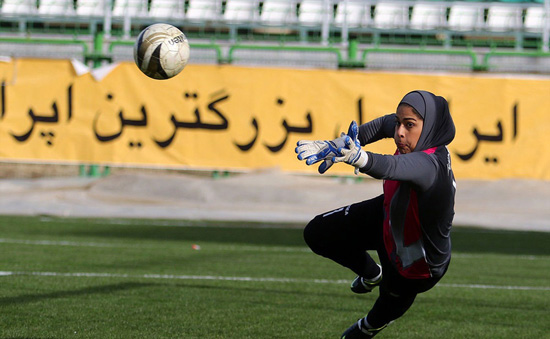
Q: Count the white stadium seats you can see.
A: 15